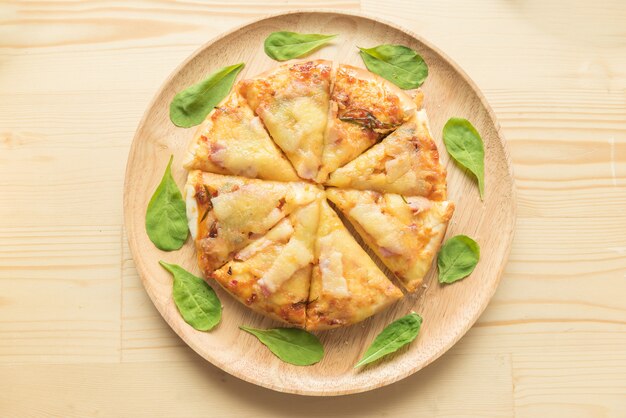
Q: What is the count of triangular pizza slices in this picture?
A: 8